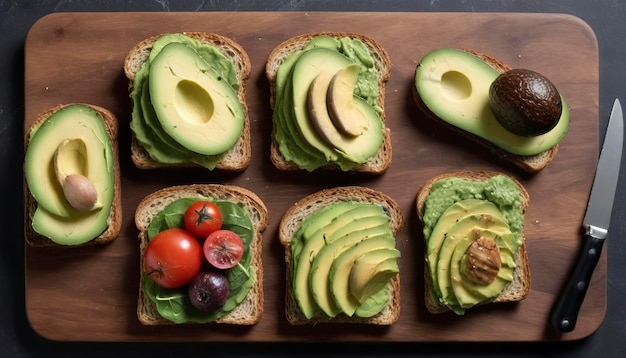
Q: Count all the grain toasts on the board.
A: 7